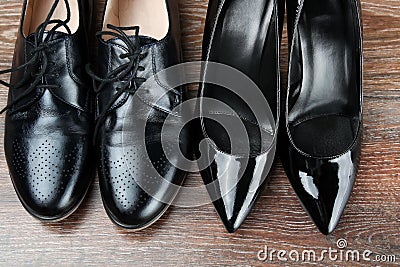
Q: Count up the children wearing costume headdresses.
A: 0